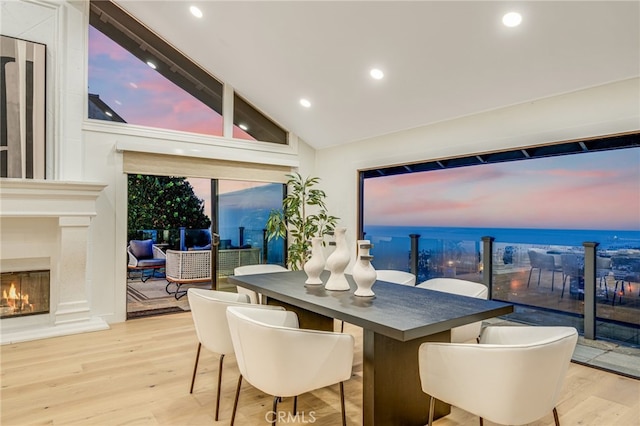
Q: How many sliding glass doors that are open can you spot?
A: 1